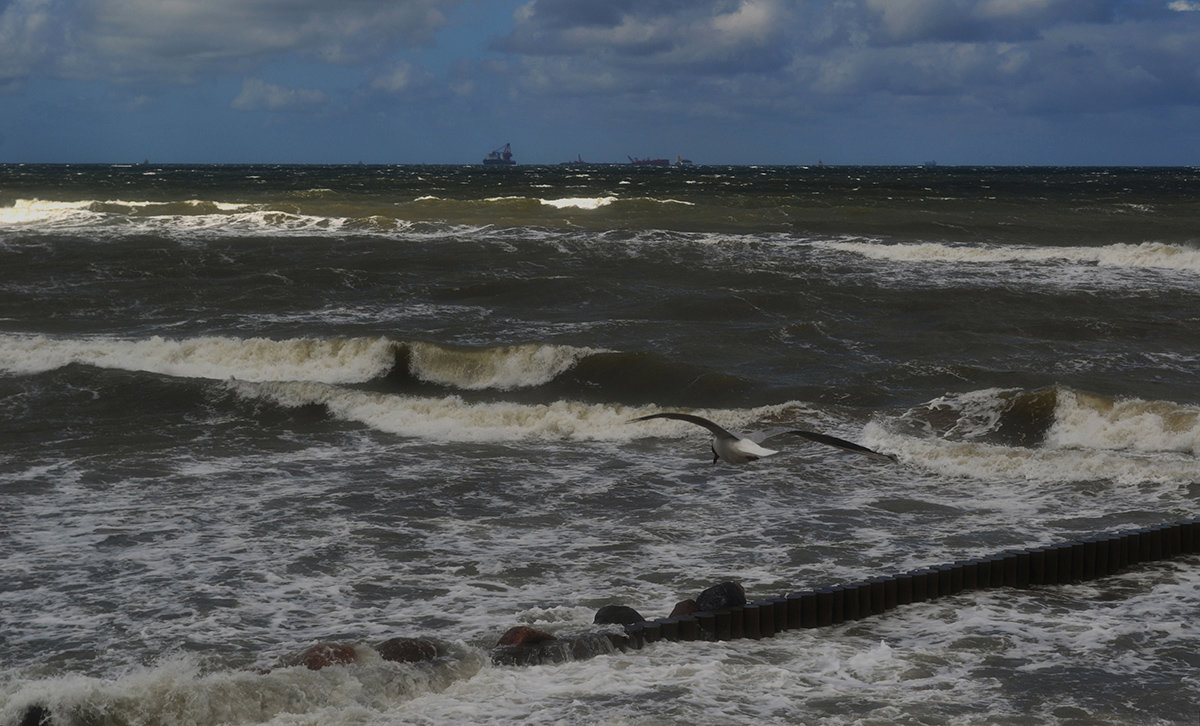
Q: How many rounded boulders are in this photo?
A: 6